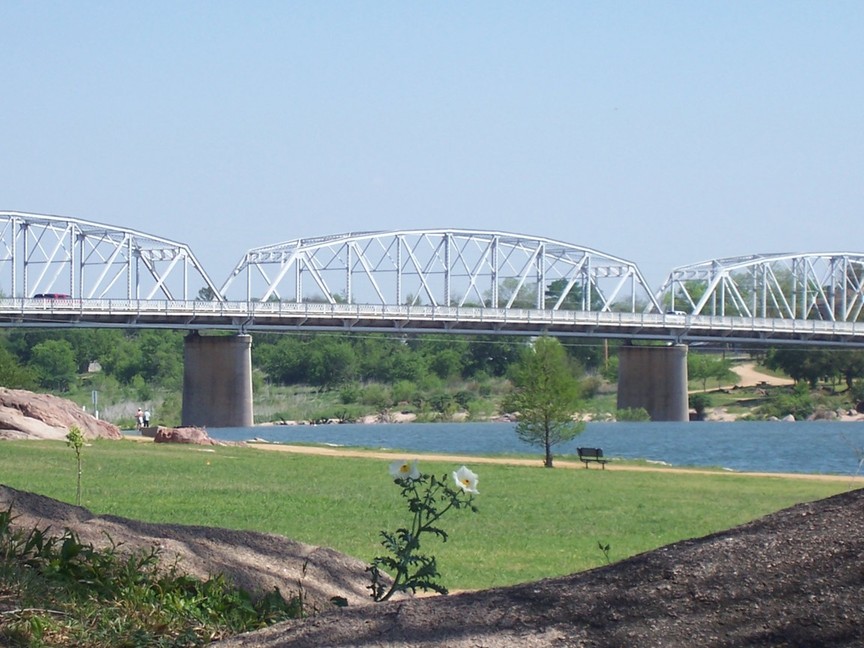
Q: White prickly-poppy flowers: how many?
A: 2